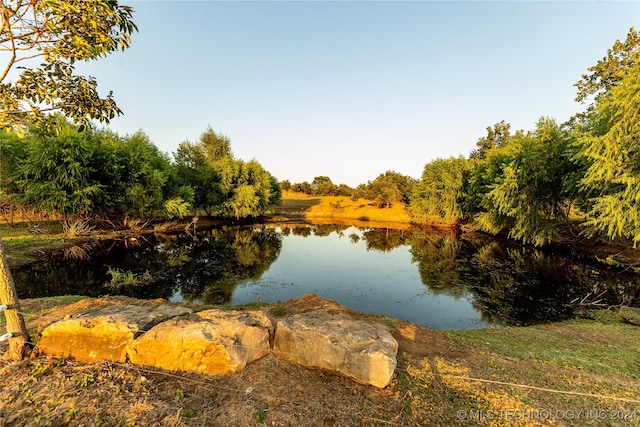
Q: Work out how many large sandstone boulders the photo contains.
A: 3